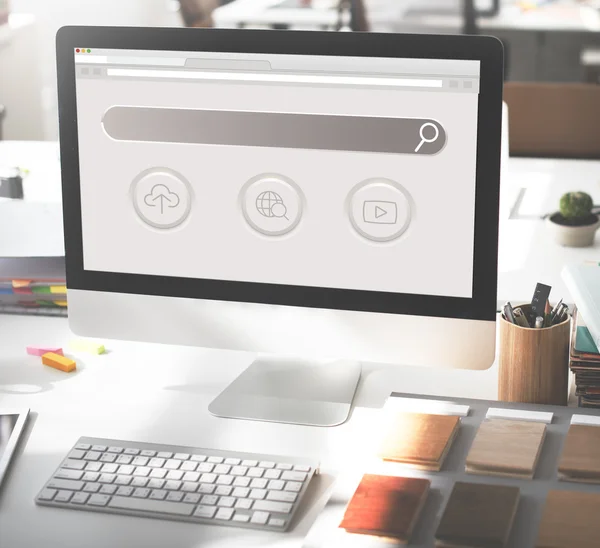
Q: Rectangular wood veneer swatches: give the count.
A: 6